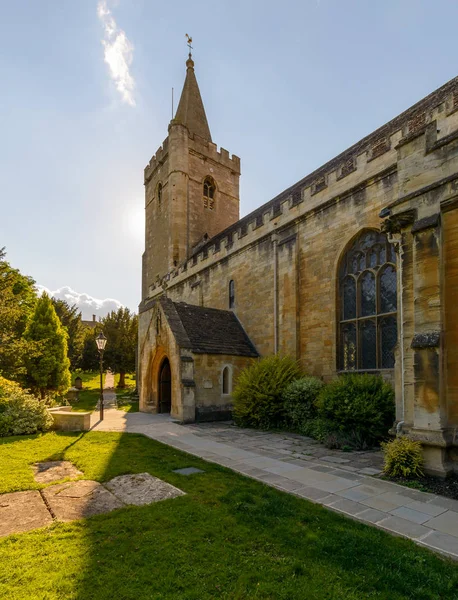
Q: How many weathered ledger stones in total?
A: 4